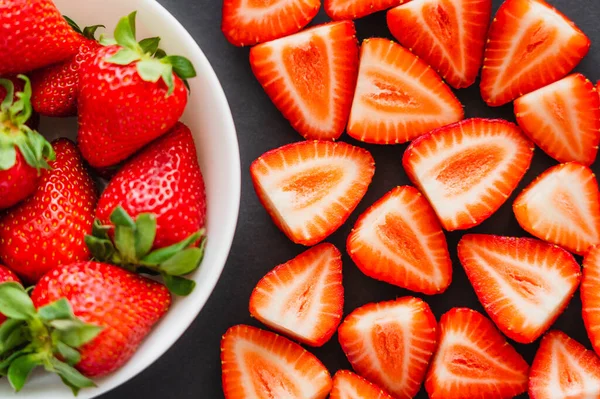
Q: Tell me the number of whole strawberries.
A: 8